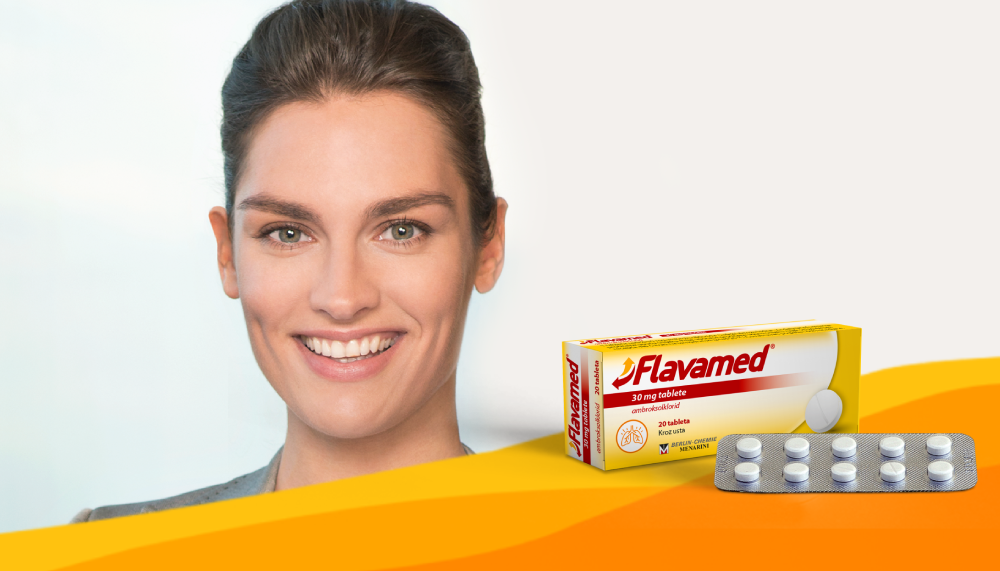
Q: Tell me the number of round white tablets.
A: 11